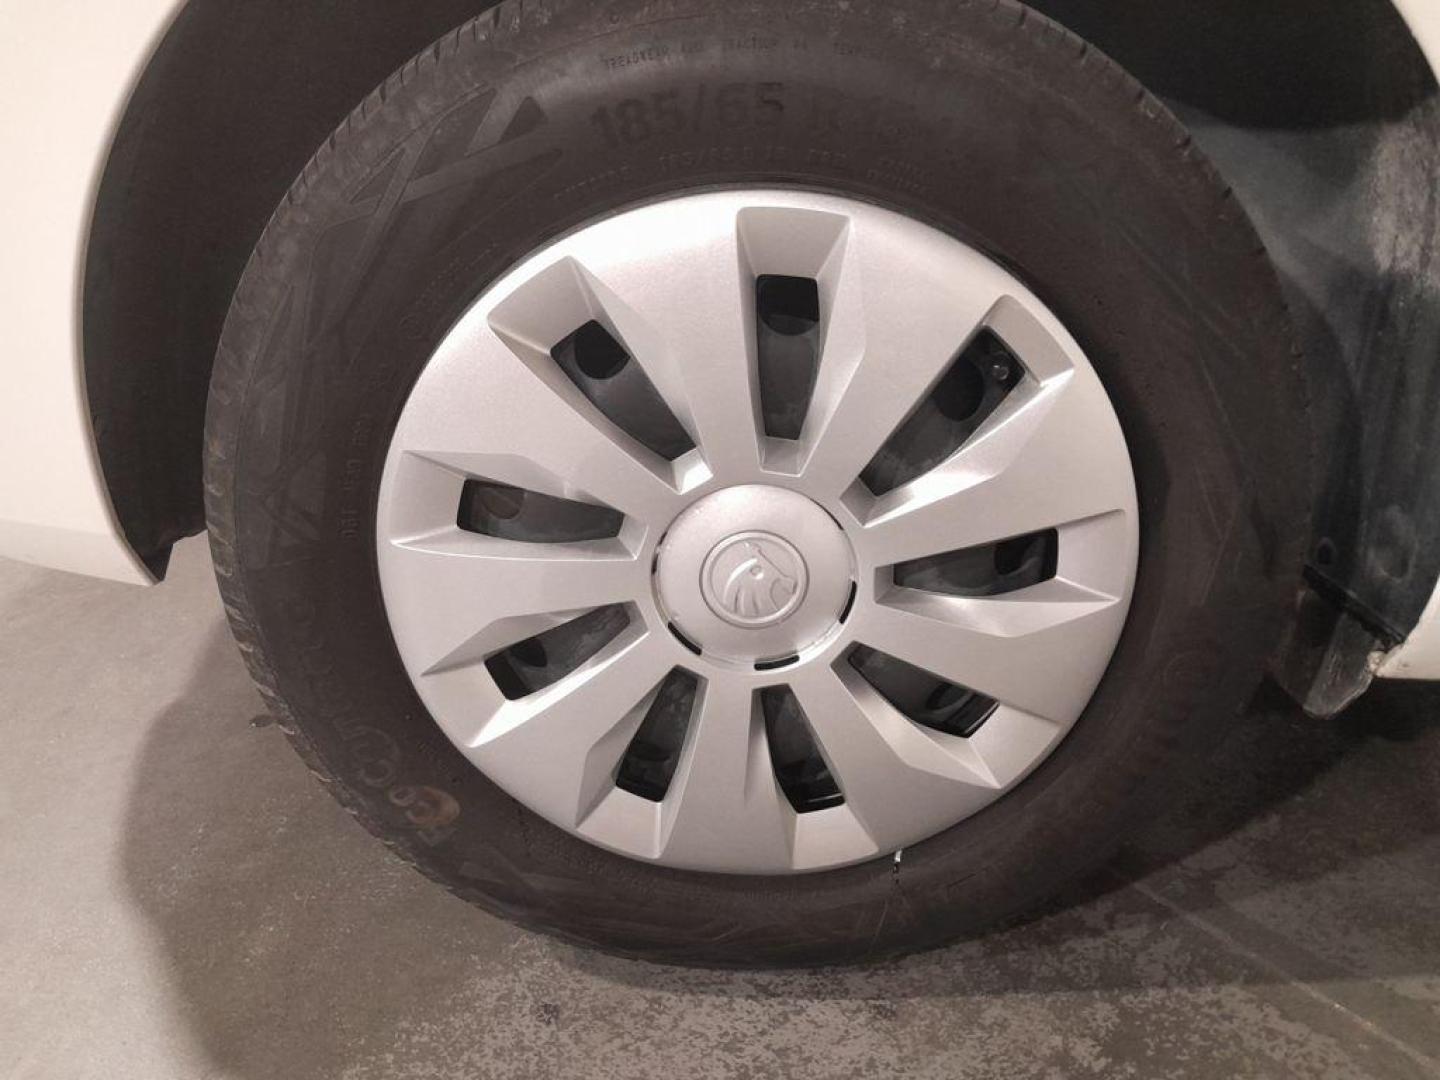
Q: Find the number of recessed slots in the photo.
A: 9